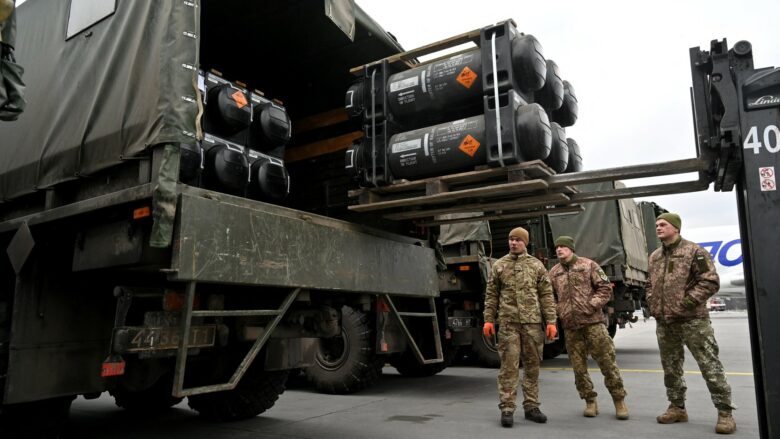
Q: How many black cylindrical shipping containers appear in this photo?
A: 11